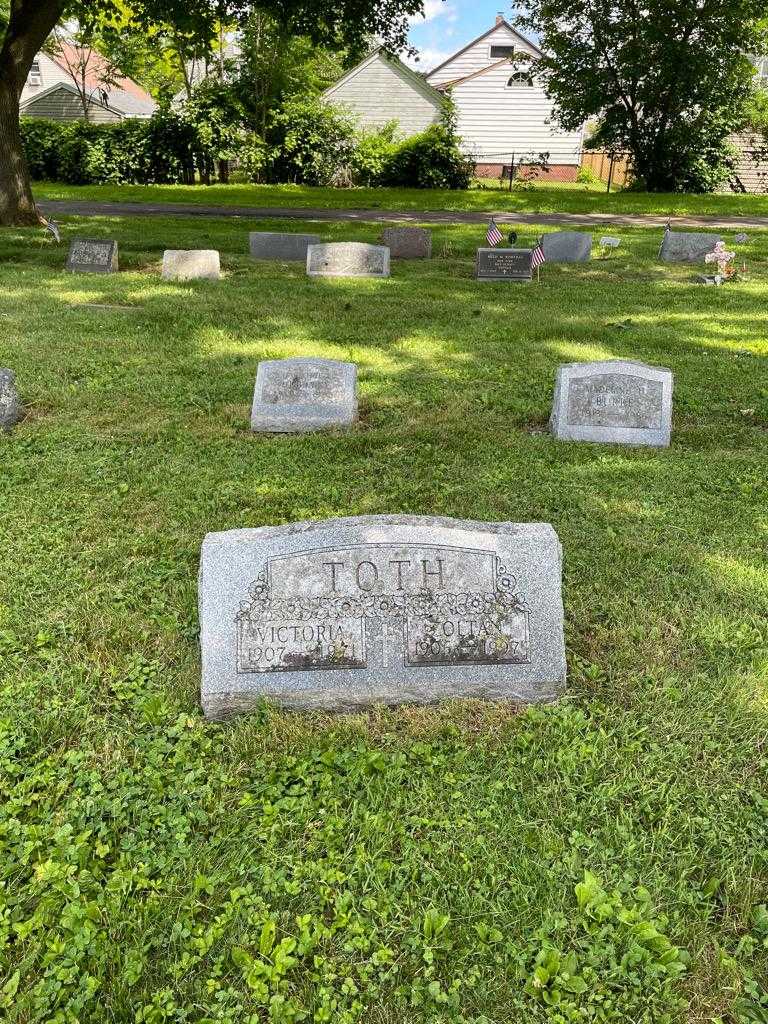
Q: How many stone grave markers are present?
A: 12